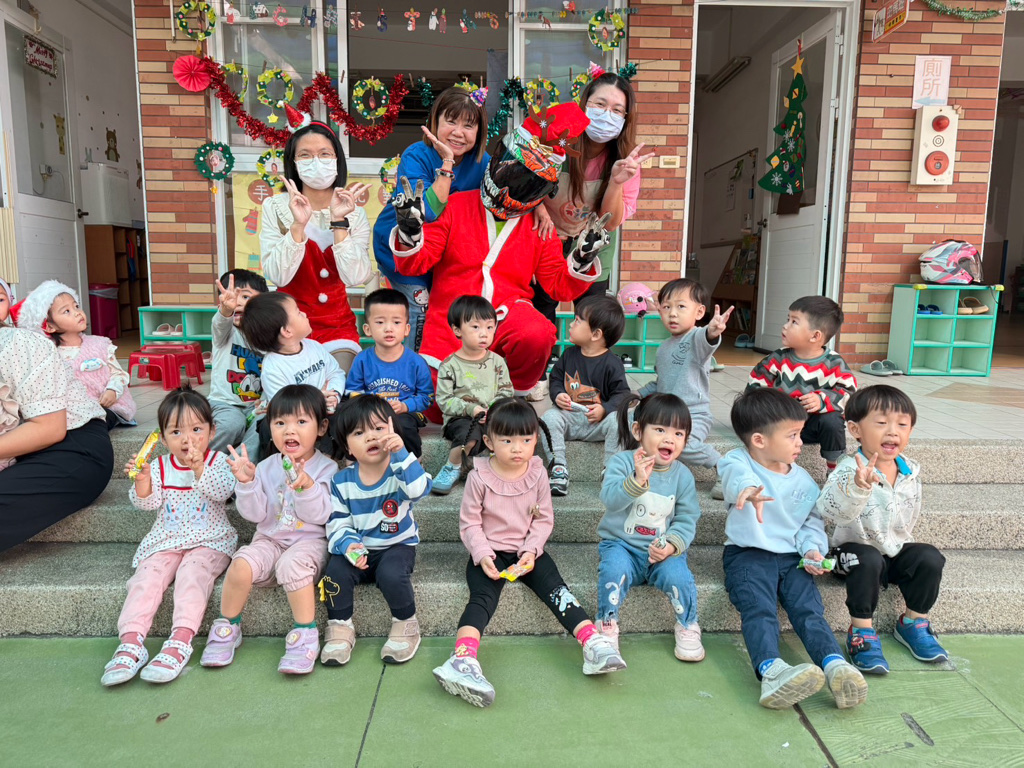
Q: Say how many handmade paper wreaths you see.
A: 11